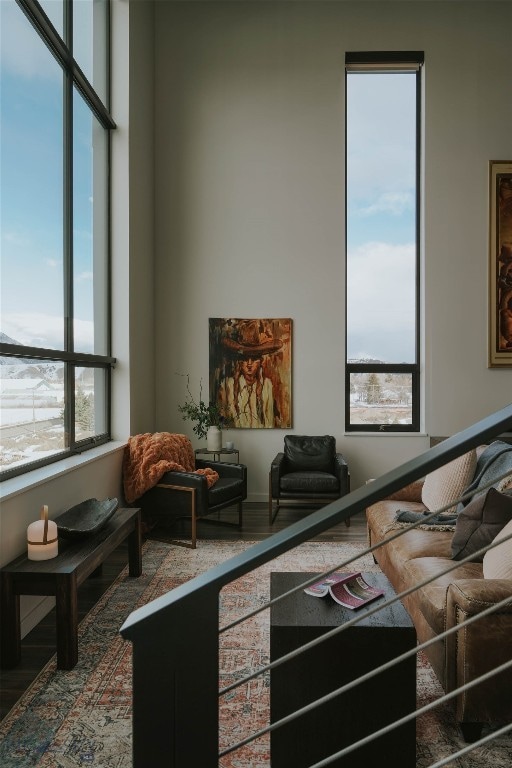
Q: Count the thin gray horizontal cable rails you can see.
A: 5